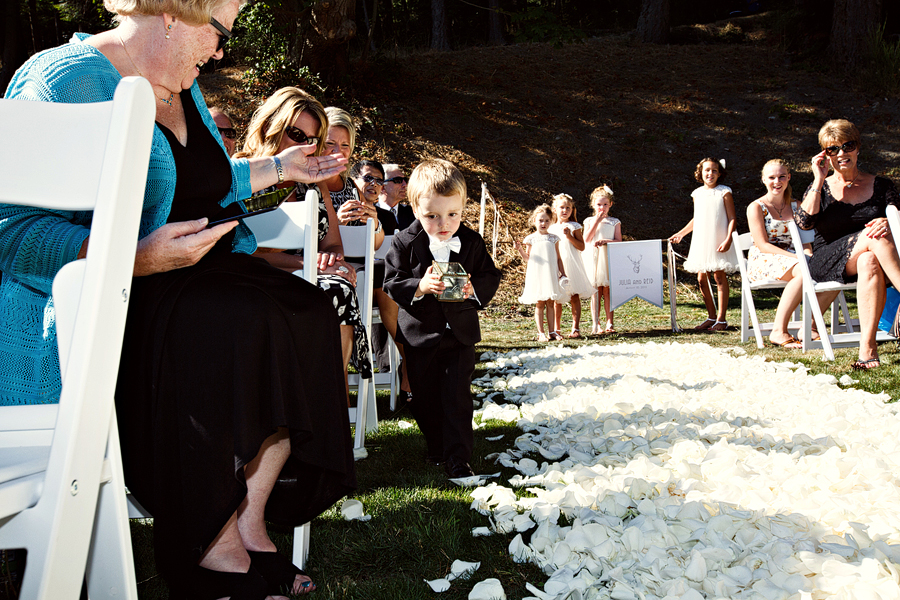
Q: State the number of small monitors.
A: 1